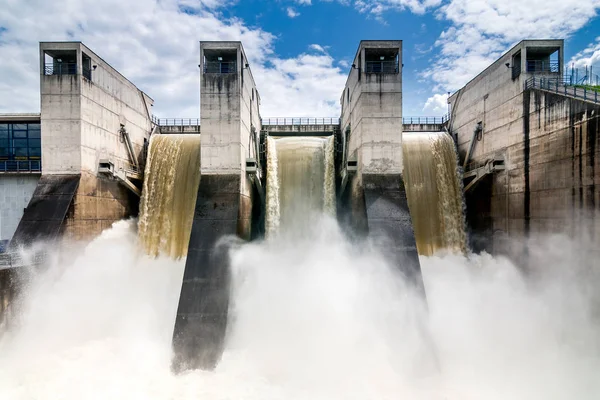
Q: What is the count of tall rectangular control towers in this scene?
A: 4